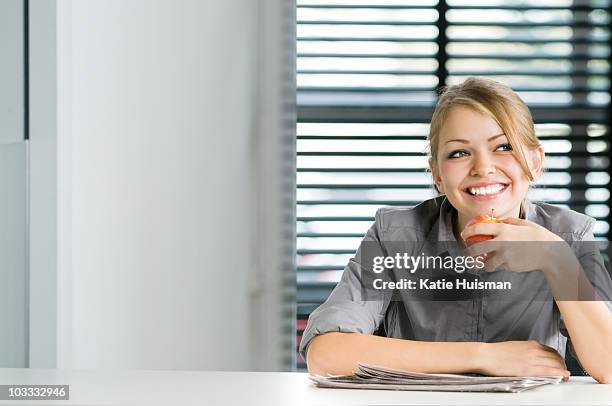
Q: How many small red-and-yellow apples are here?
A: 1